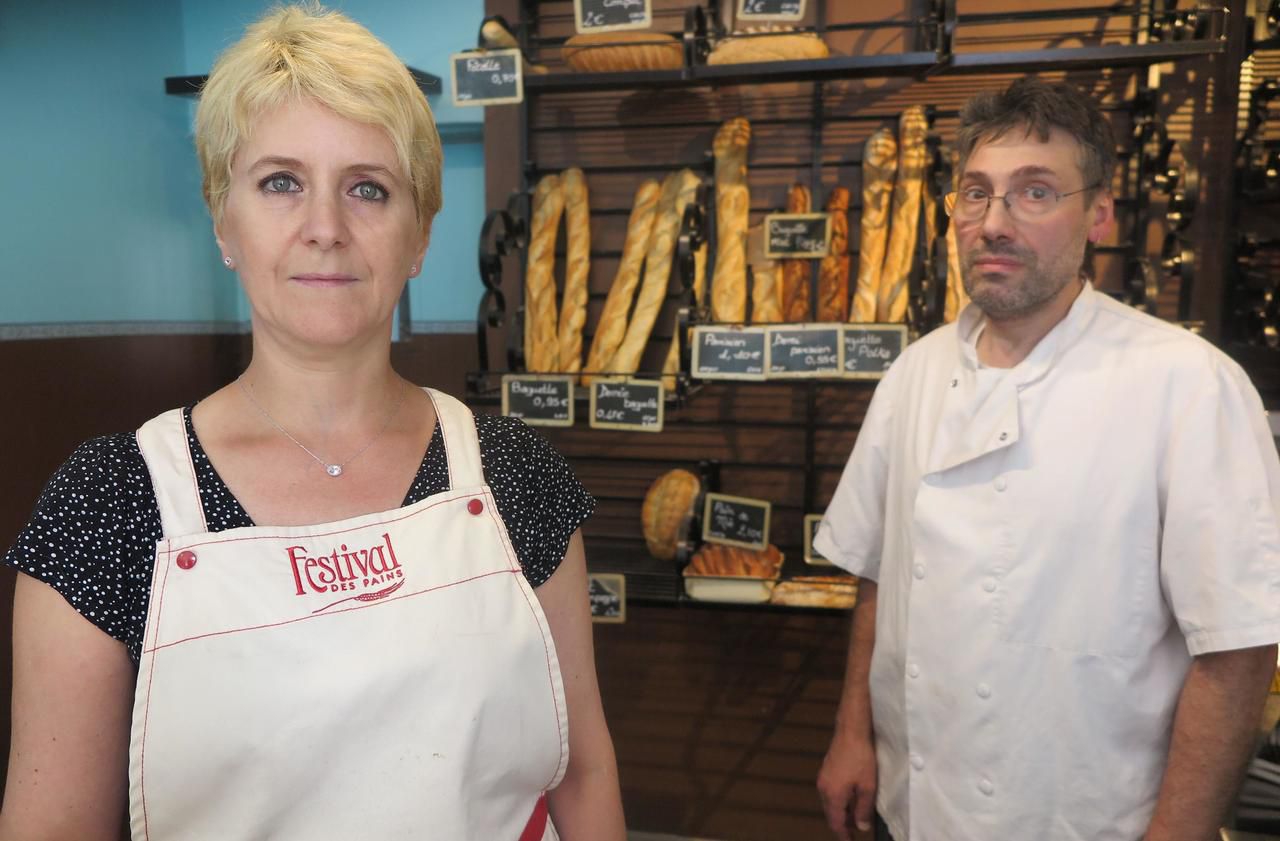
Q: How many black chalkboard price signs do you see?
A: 12